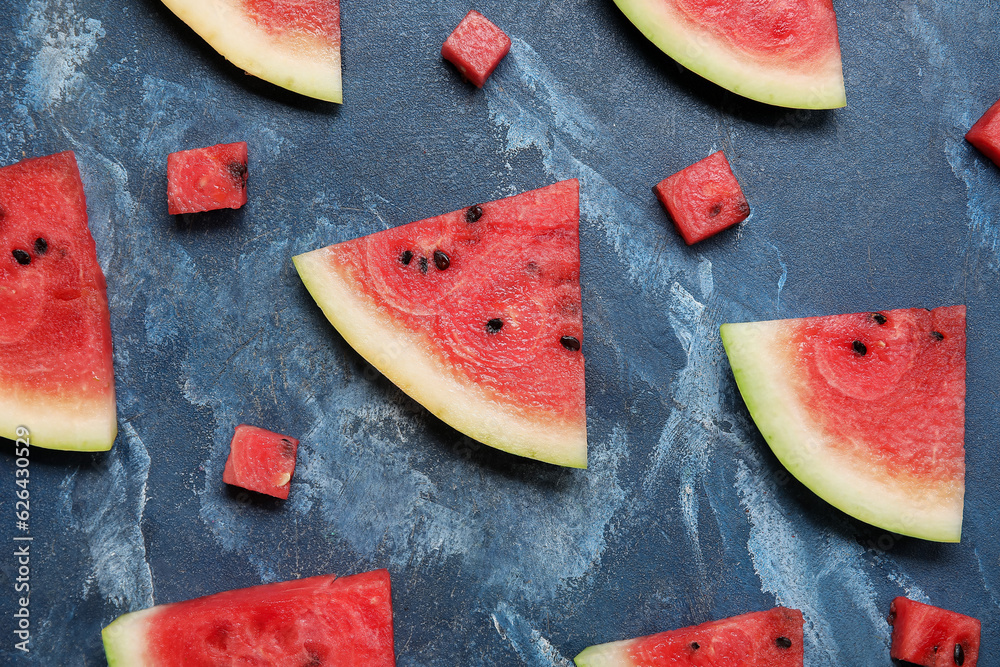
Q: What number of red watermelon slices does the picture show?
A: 7